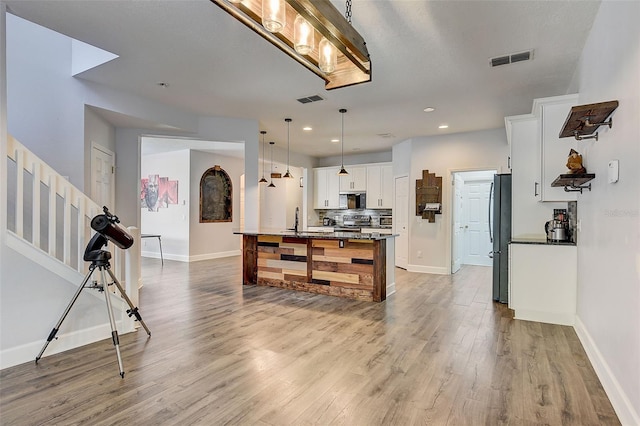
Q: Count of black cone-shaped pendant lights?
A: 4